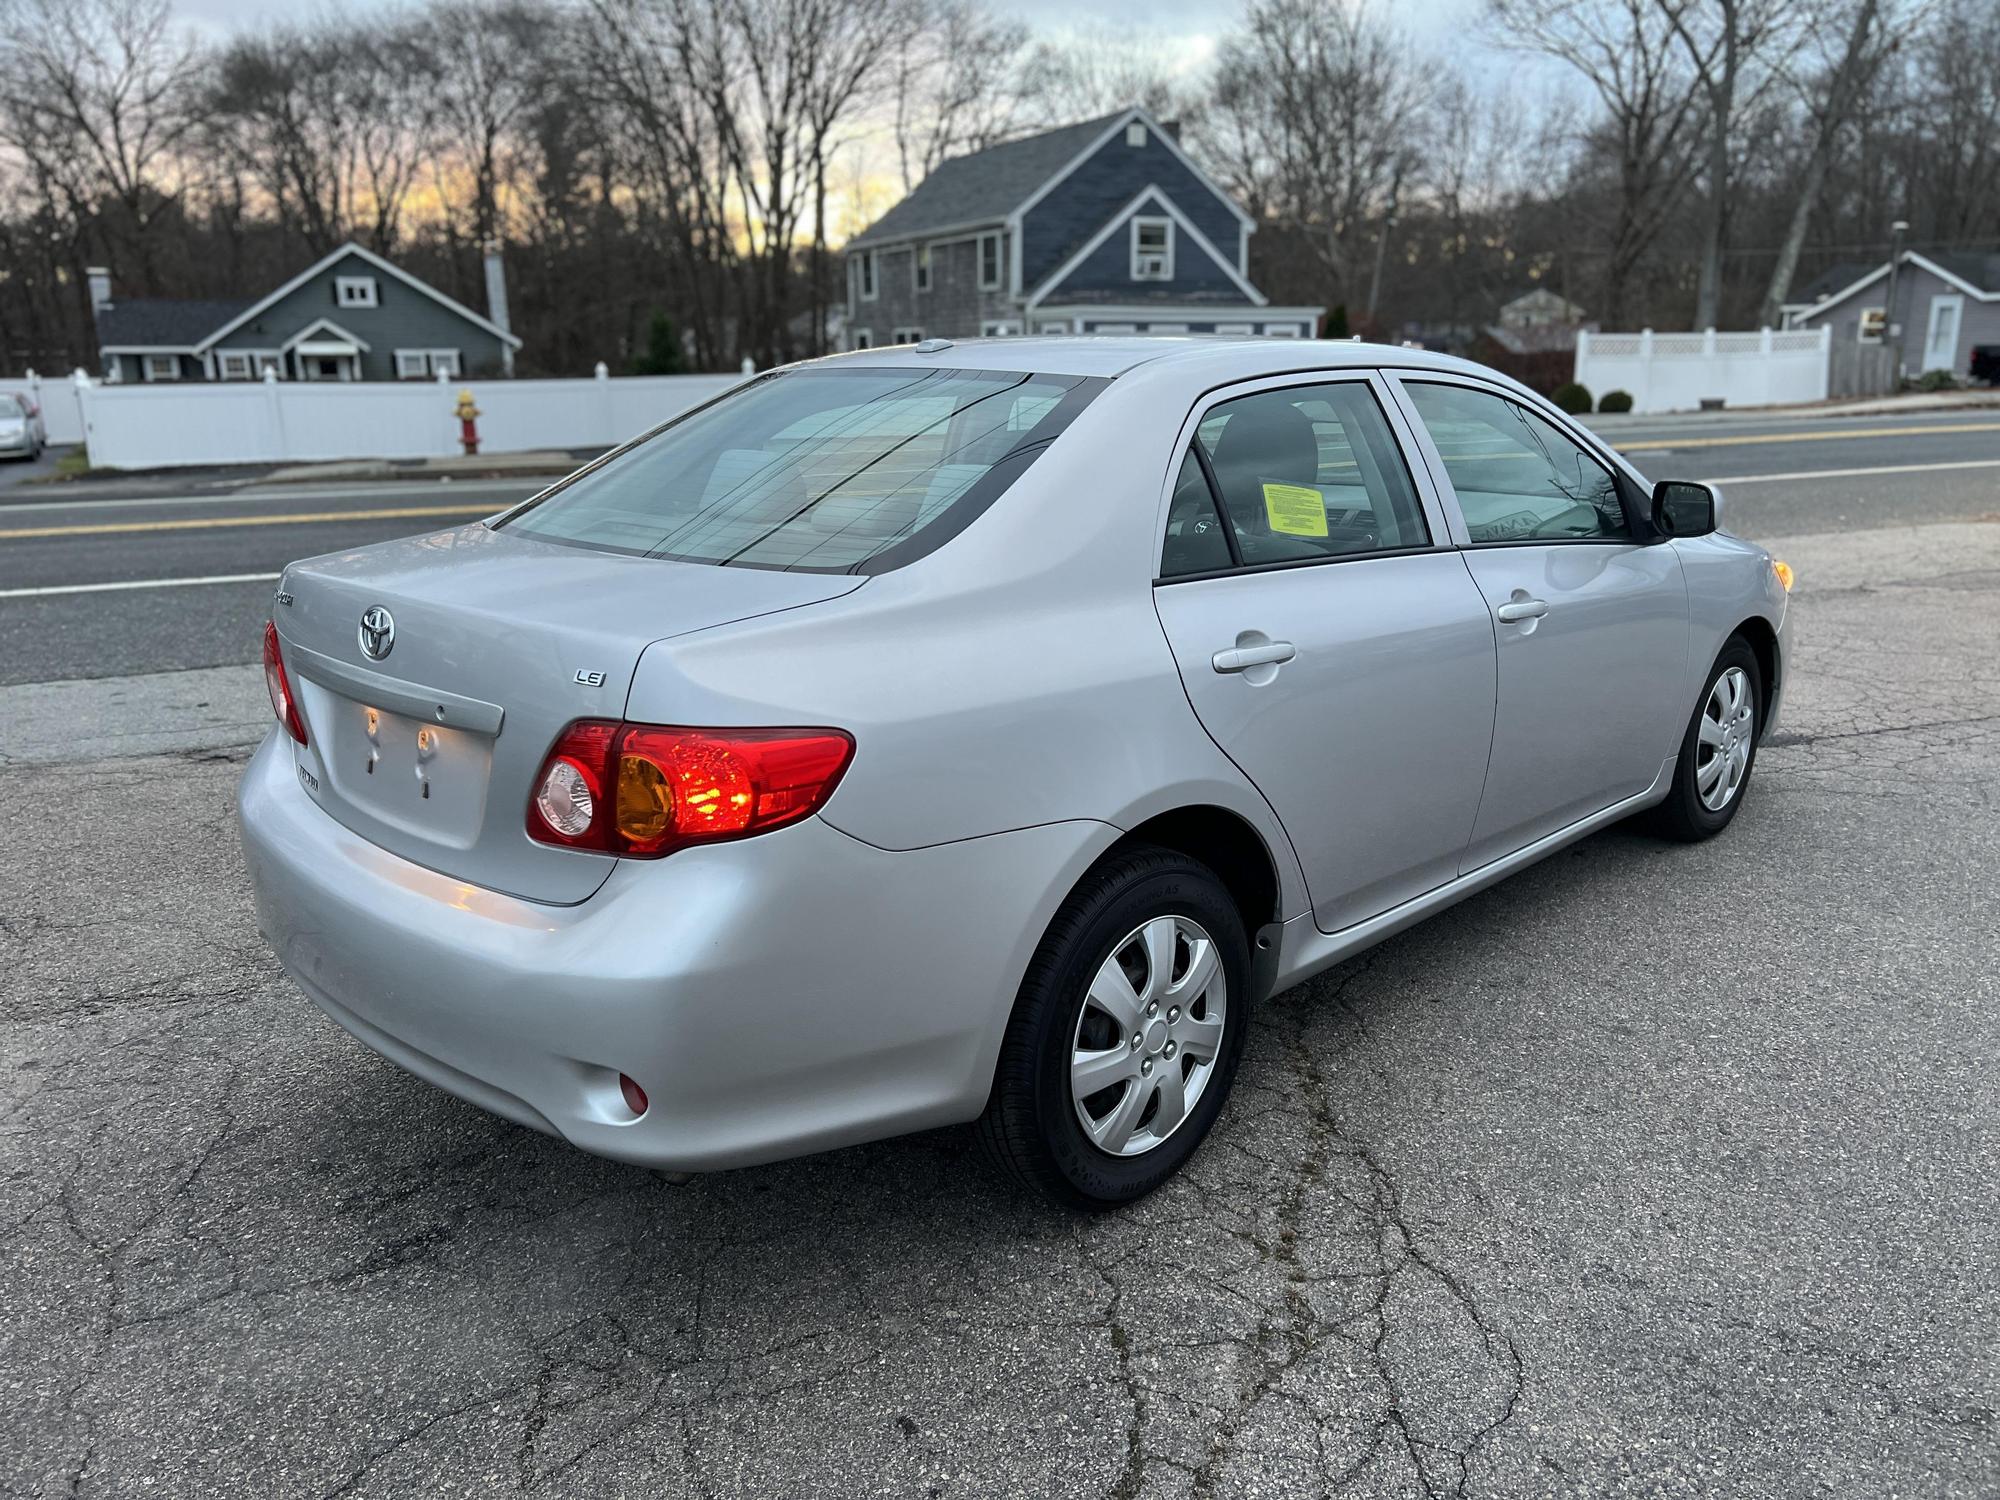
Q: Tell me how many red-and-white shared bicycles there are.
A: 0